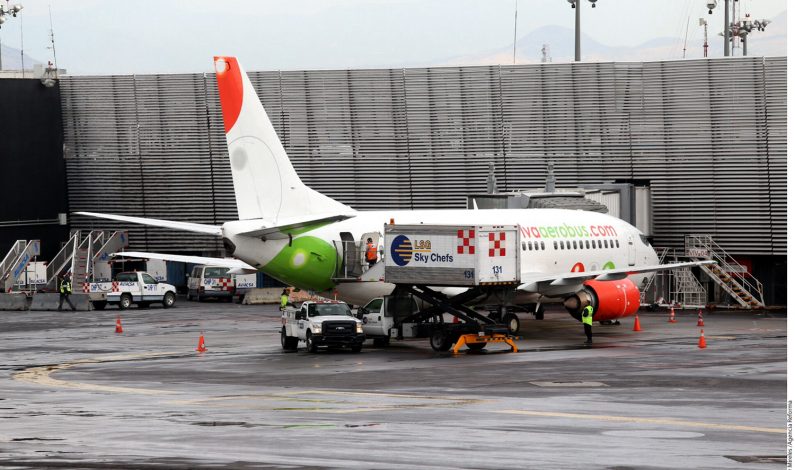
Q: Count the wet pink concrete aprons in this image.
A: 0